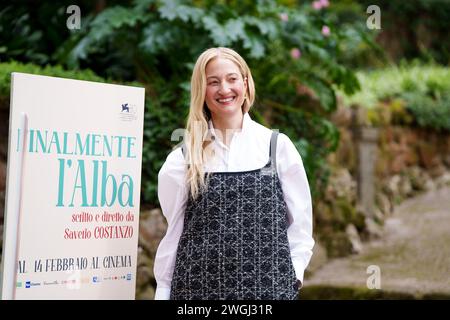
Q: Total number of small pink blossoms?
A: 5